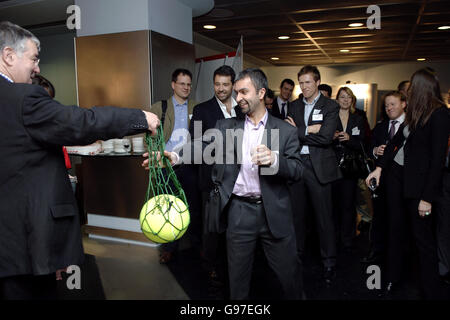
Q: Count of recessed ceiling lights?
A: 7